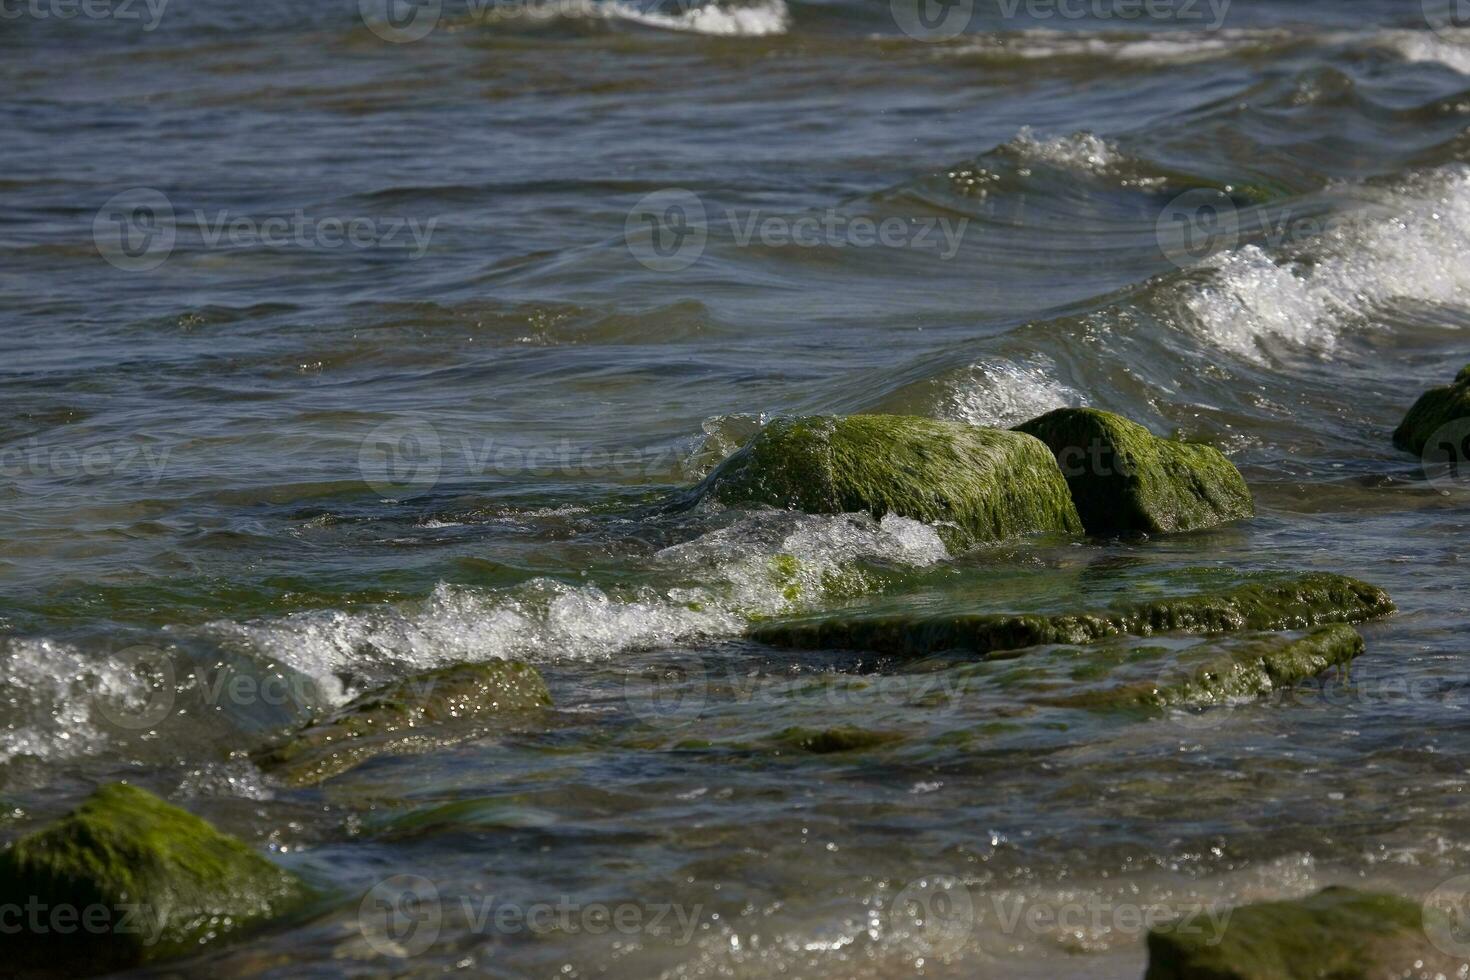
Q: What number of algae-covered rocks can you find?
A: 8